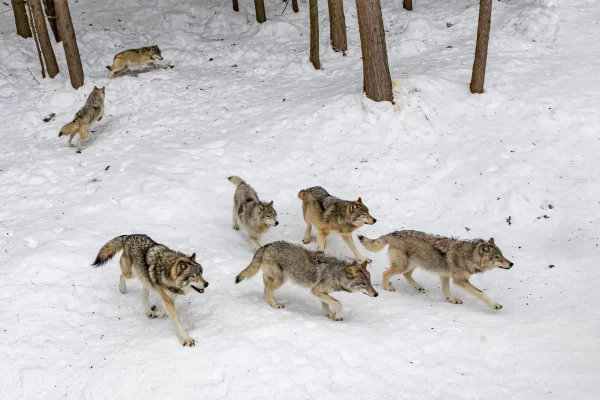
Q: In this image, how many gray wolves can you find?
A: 7